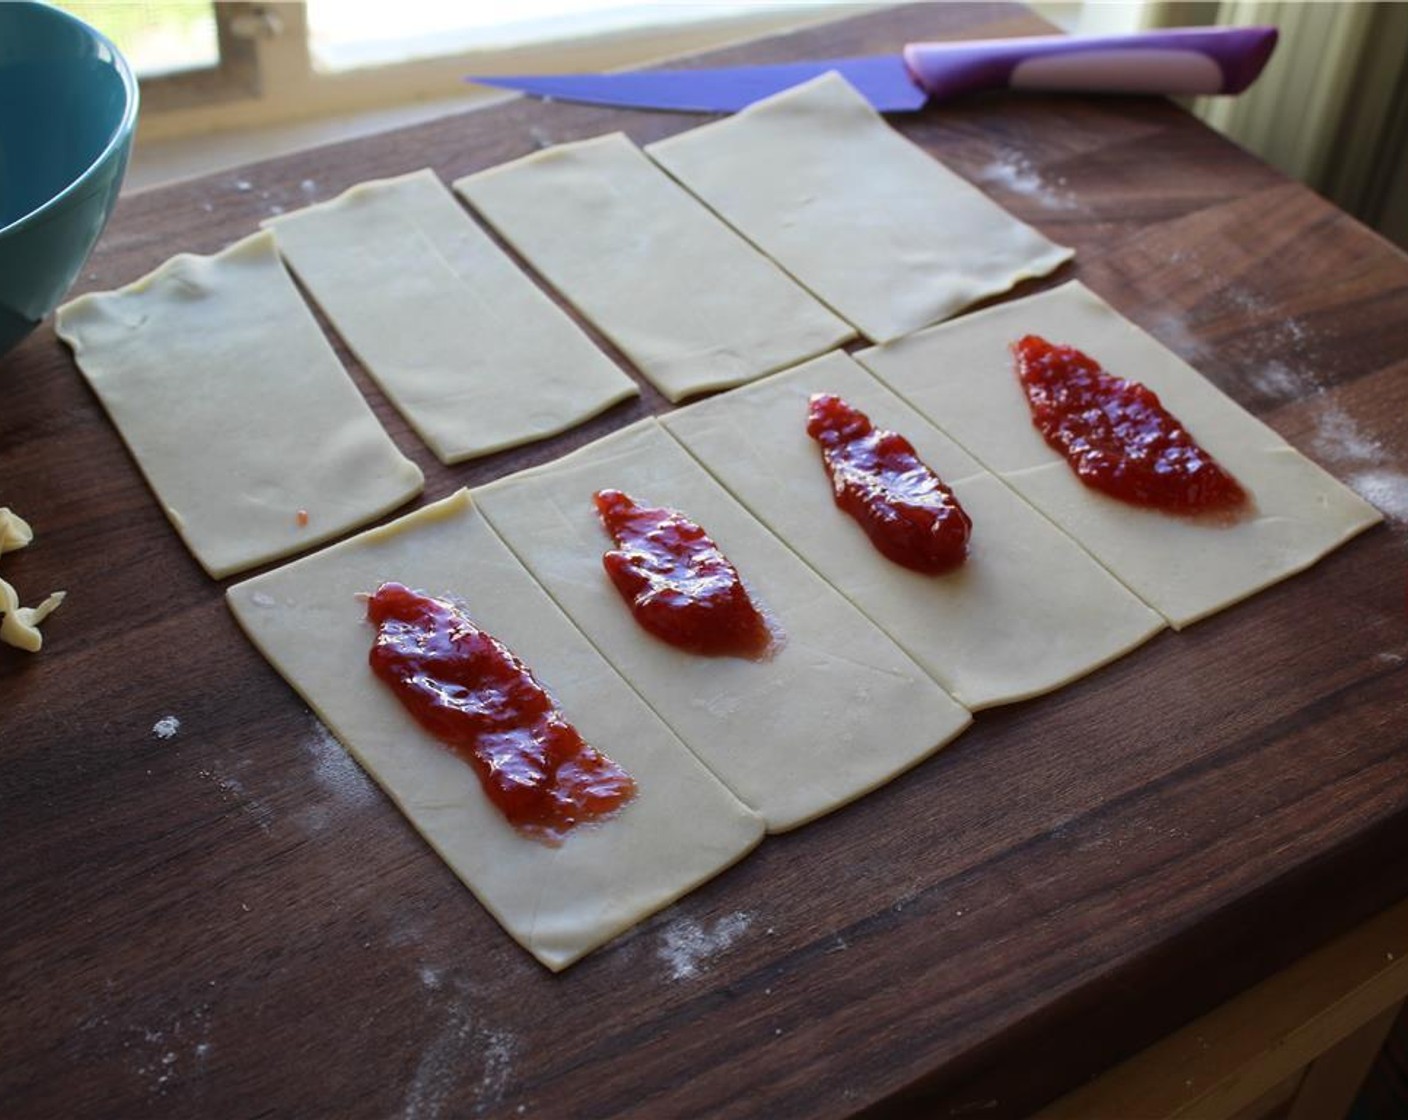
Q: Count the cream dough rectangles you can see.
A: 8